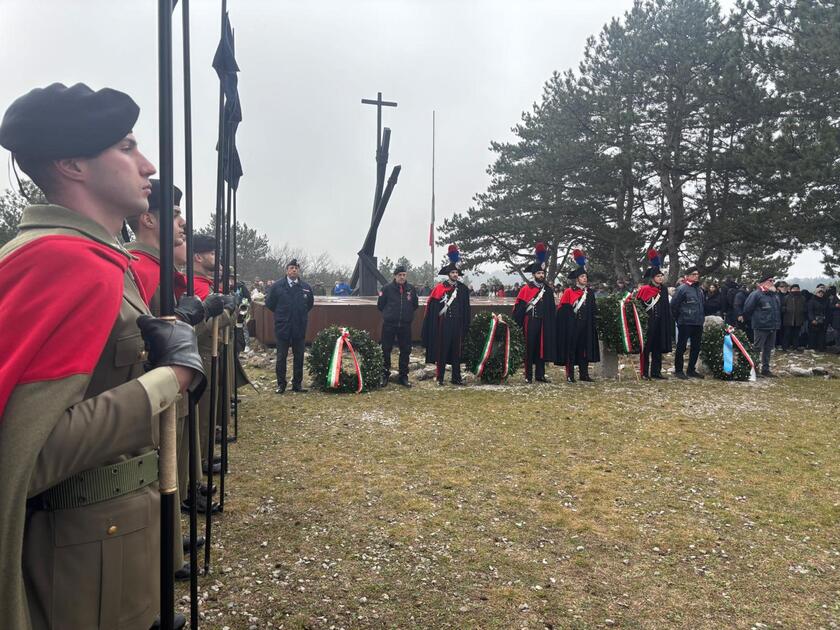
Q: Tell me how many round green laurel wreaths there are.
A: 4